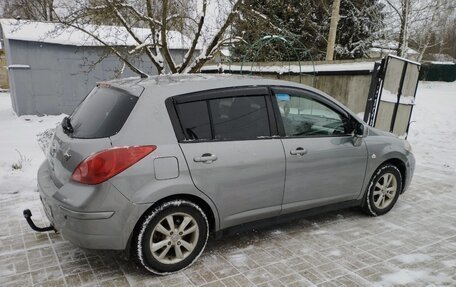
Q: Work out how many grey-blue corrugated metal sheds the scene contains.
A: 1